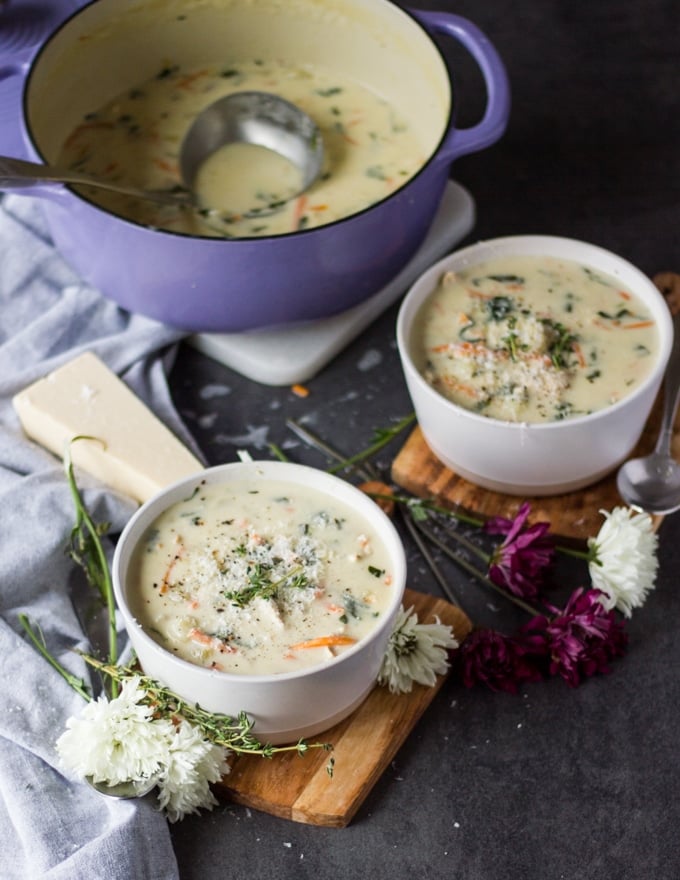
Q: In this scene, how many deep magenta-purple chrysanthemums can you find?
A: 3